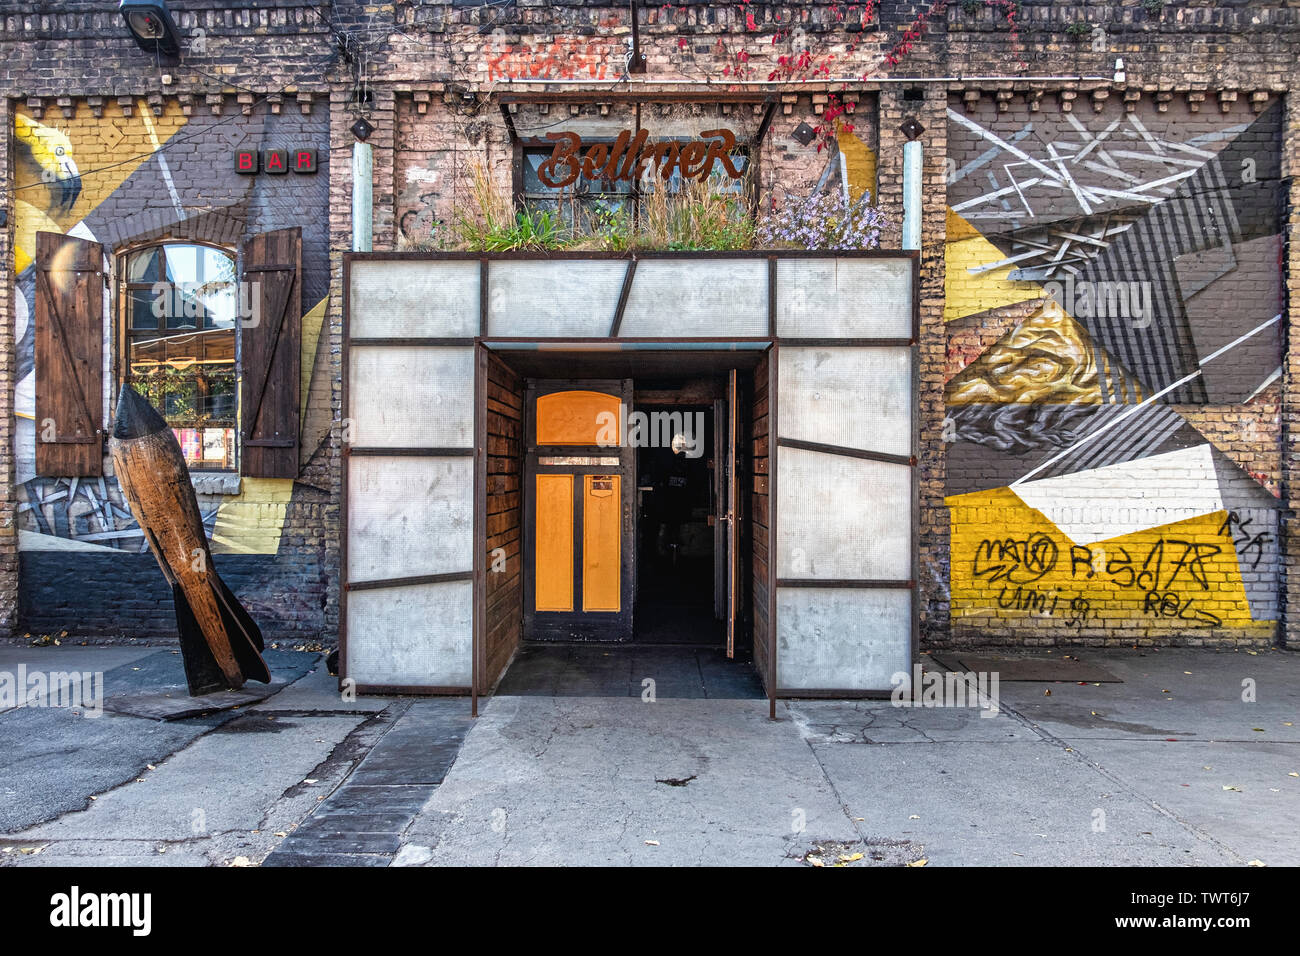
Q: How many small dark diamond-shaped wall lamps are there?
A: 3